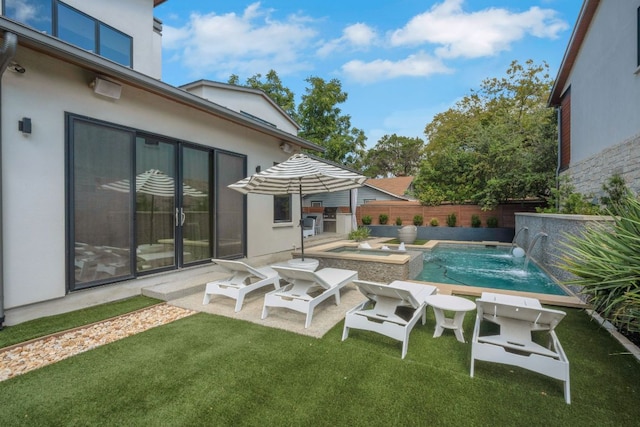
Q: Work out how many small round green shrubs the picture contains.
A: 8